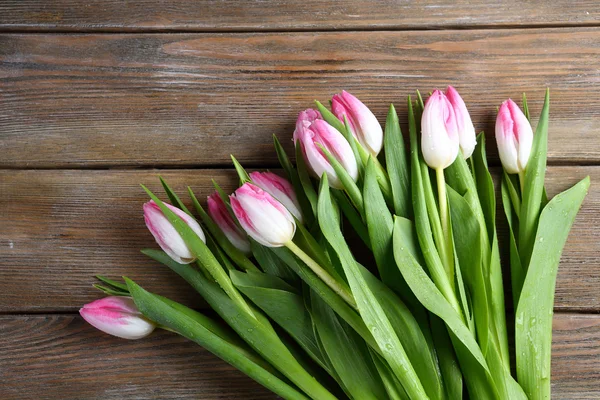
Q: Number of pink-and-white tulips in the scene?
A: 11